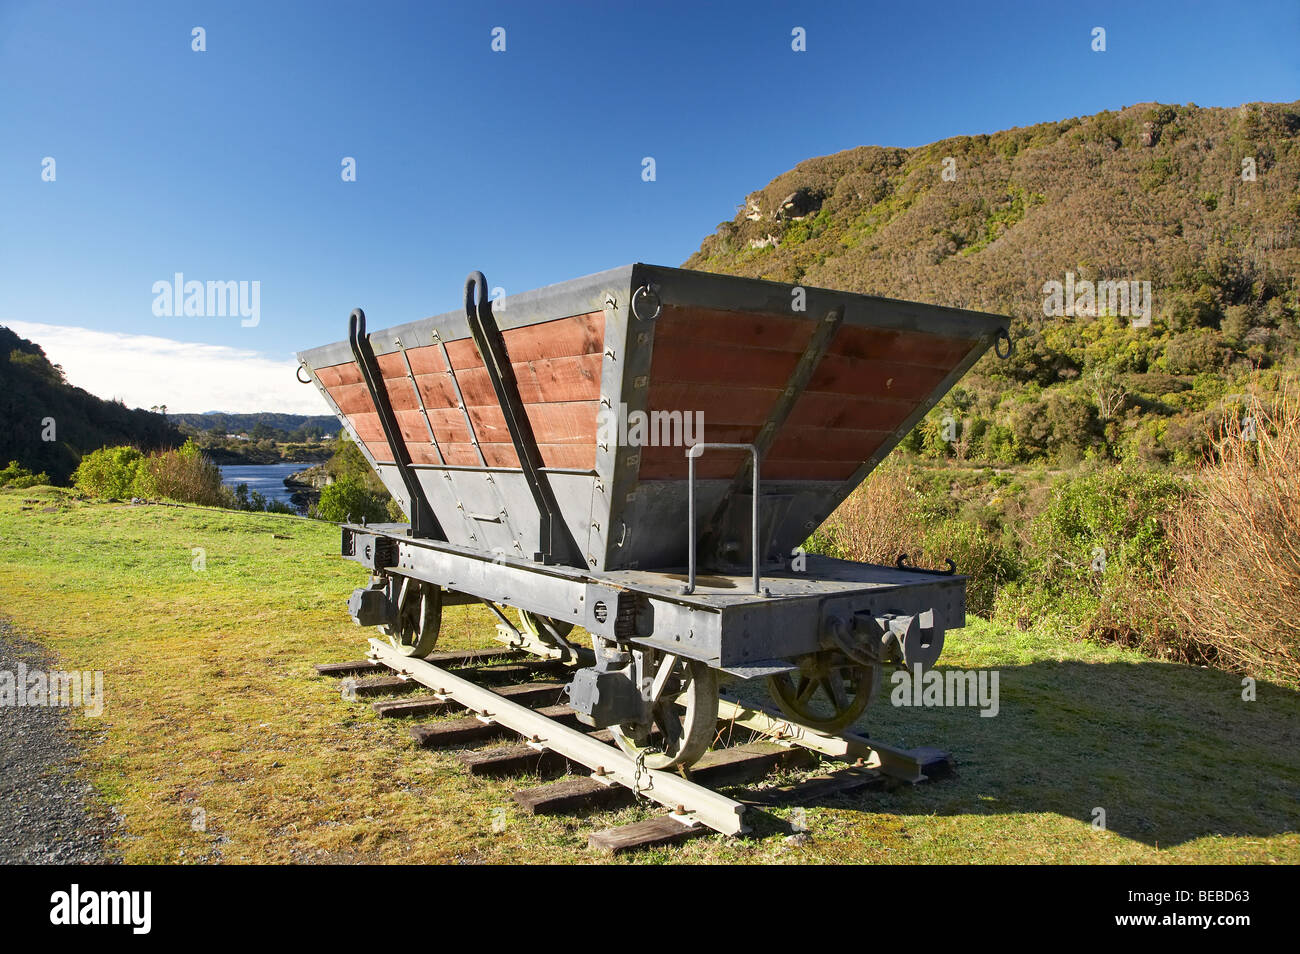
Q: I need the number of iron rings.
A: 3